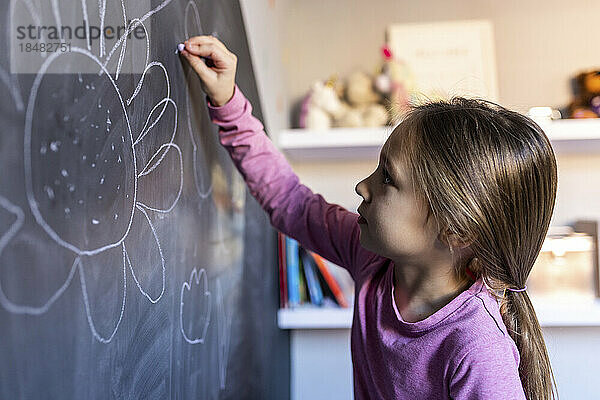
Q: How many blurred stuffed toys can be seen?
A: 4